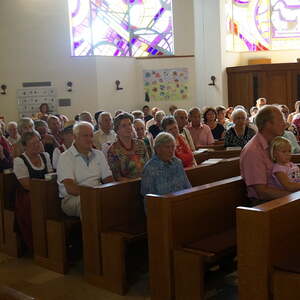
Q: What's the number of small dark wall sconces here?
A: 4